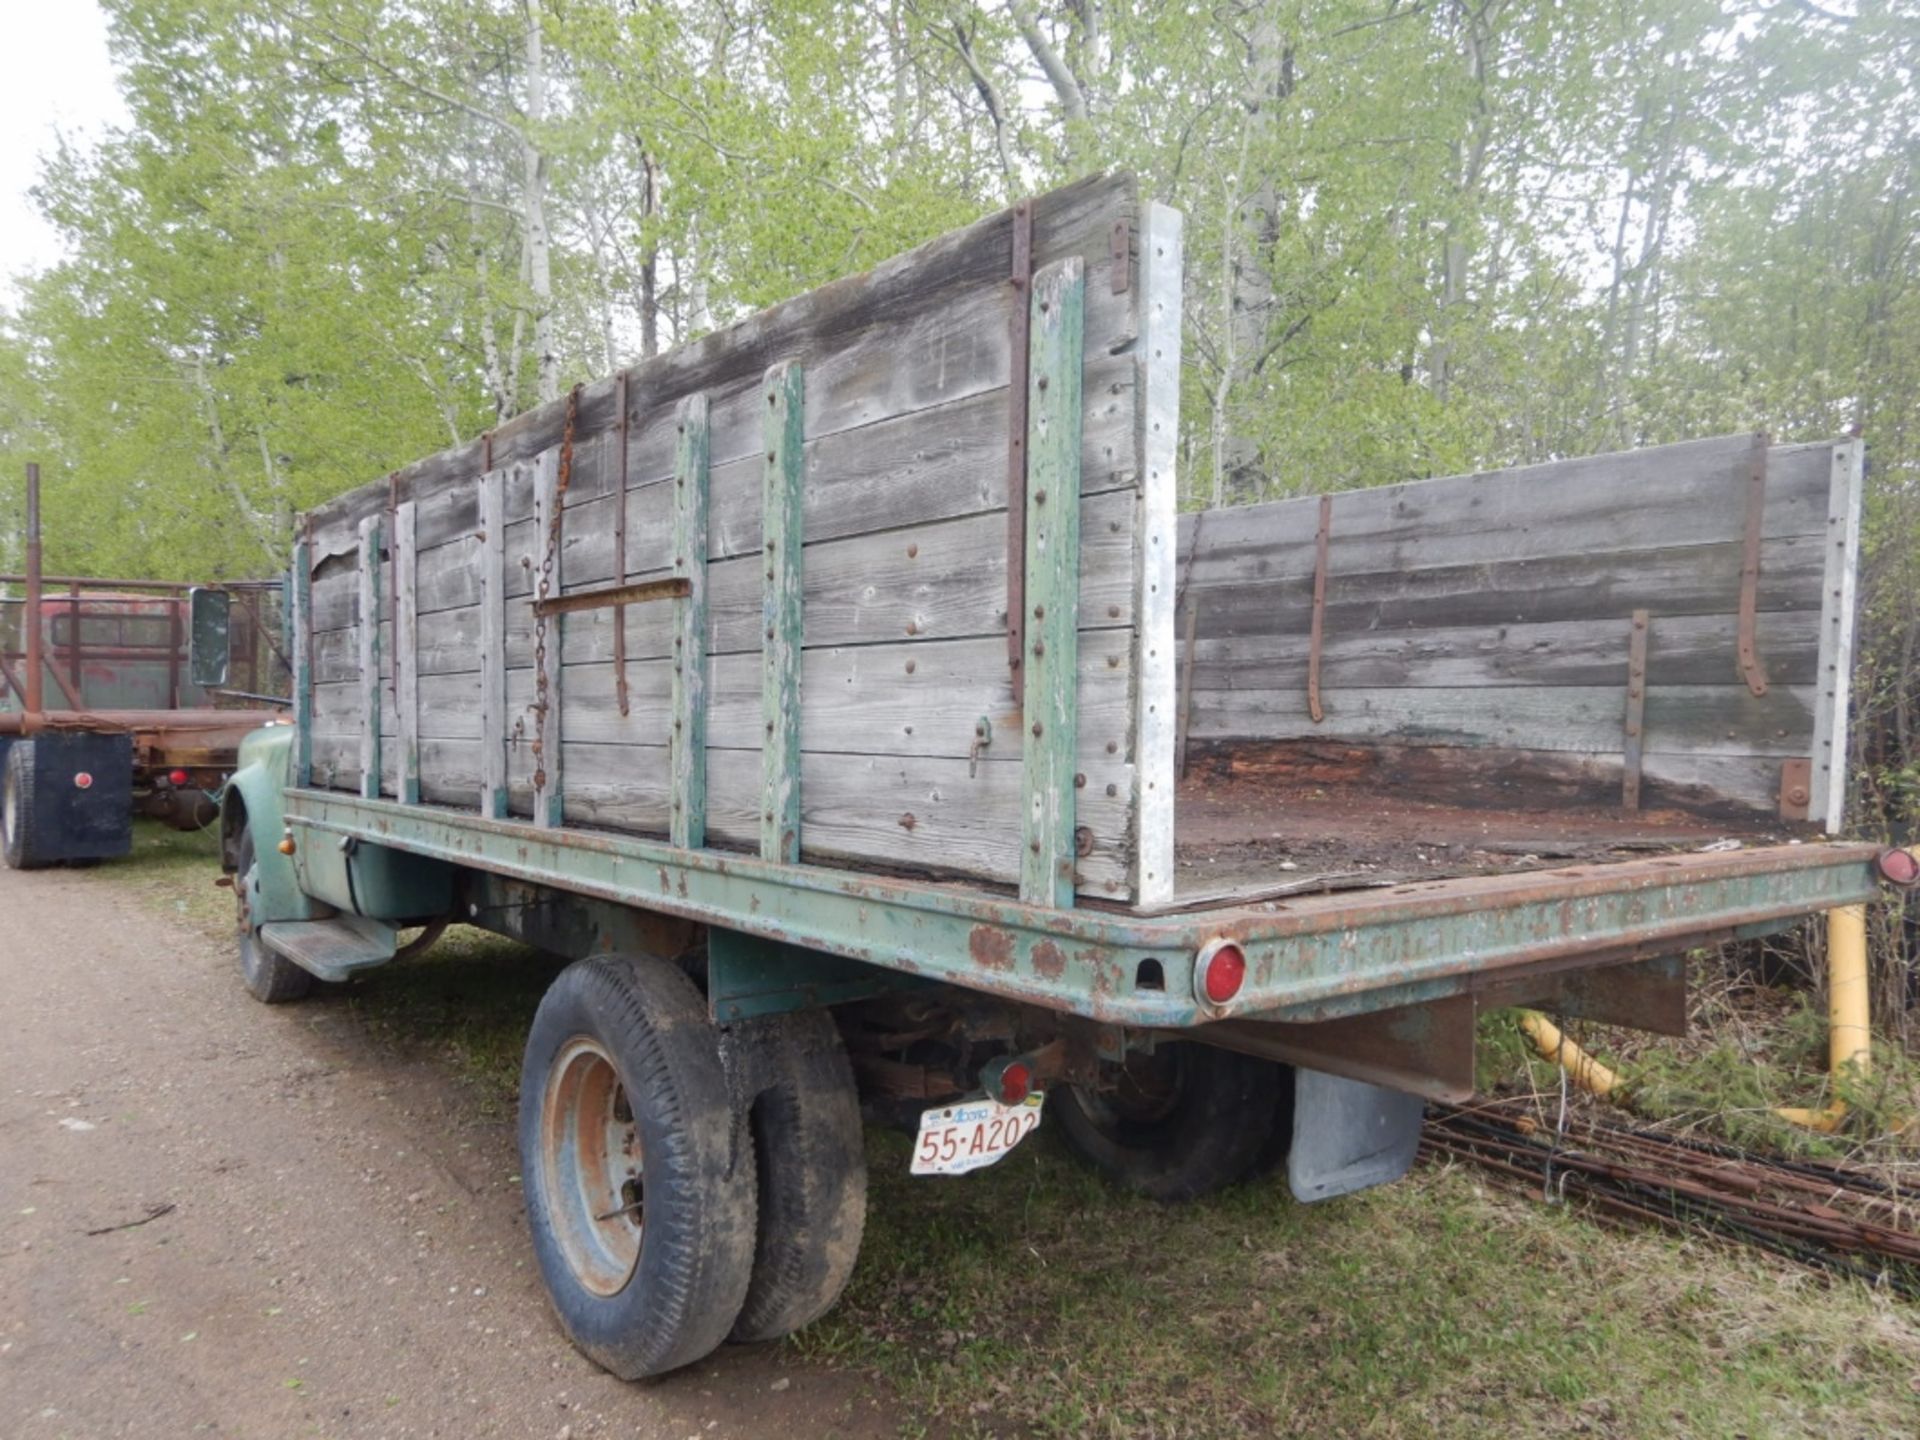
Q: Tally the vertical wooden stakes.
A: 8